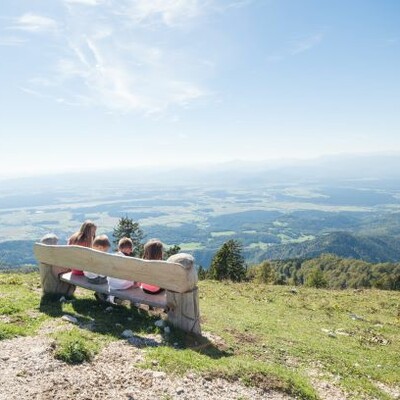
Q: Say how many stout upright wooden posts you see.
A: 2